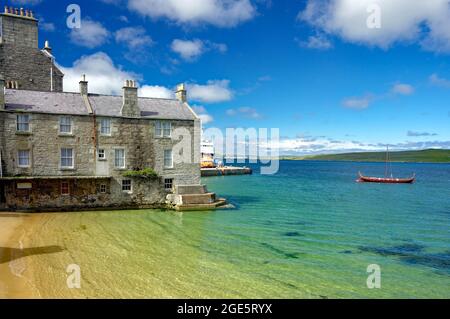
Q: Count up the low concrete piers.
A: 1